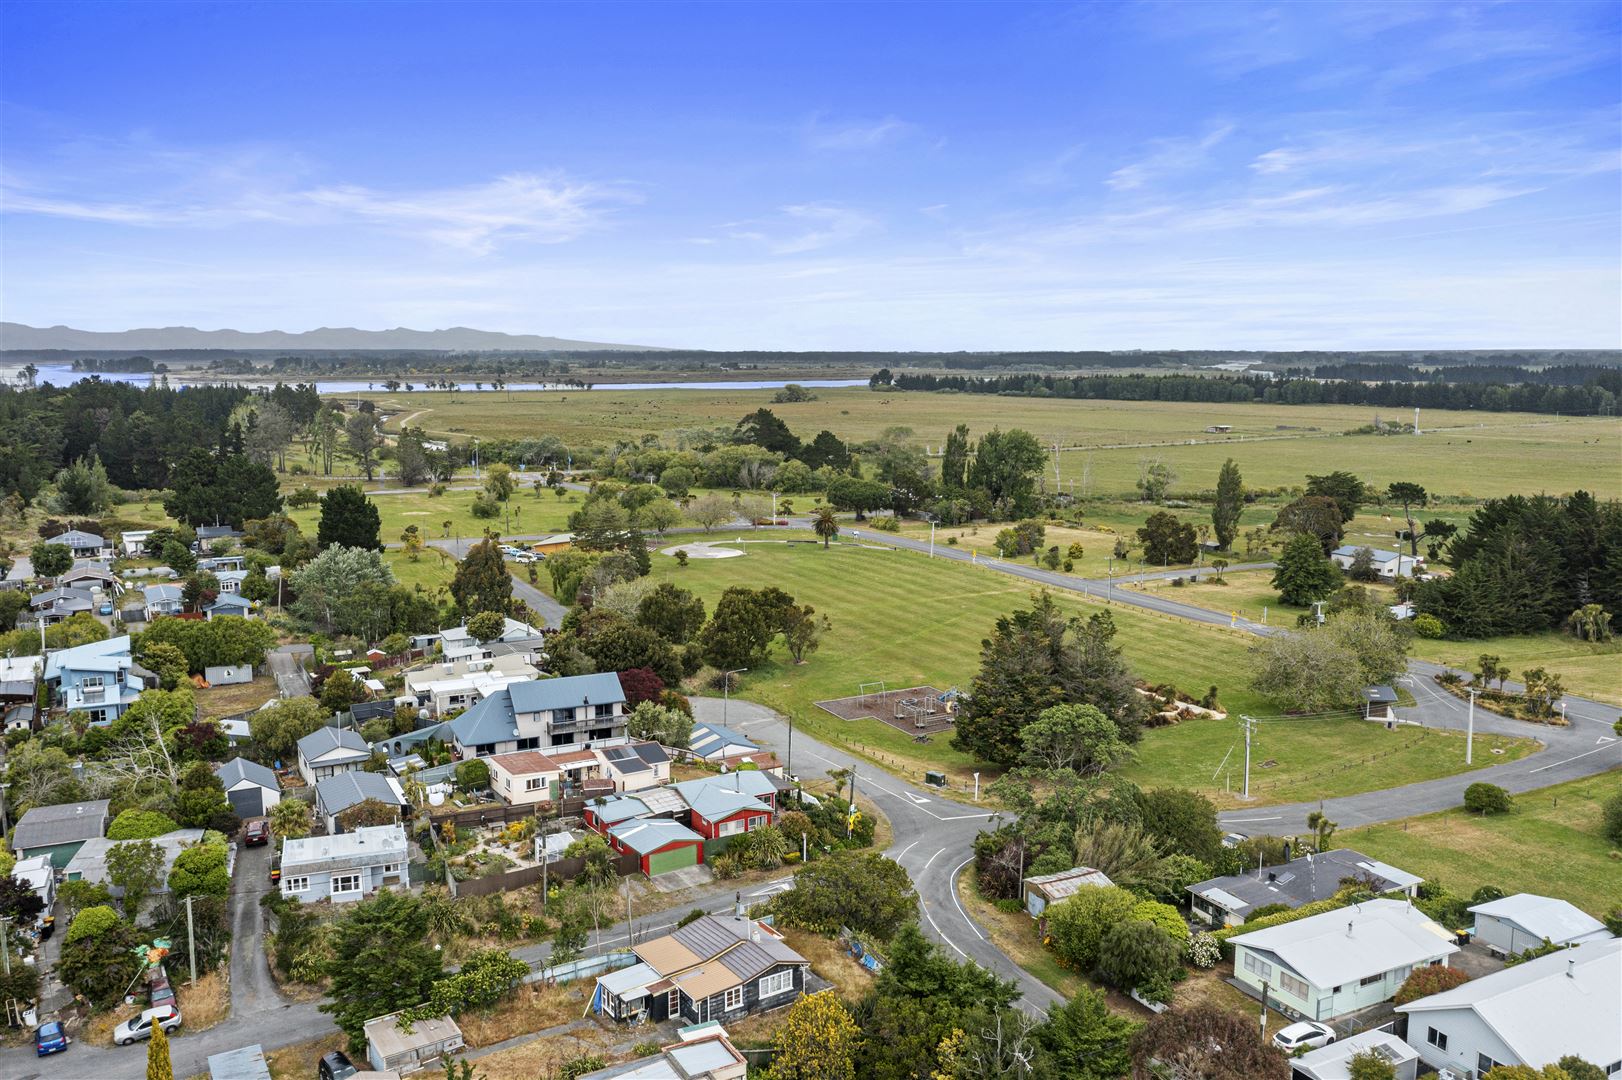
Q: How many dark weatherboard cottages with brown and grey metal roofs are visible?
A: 1